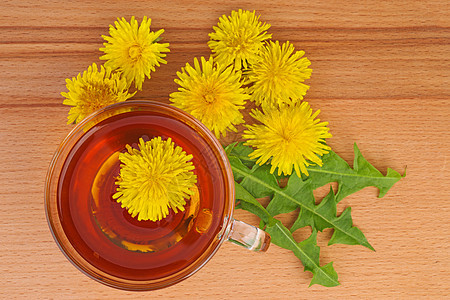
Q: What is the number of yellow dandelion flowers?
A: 7